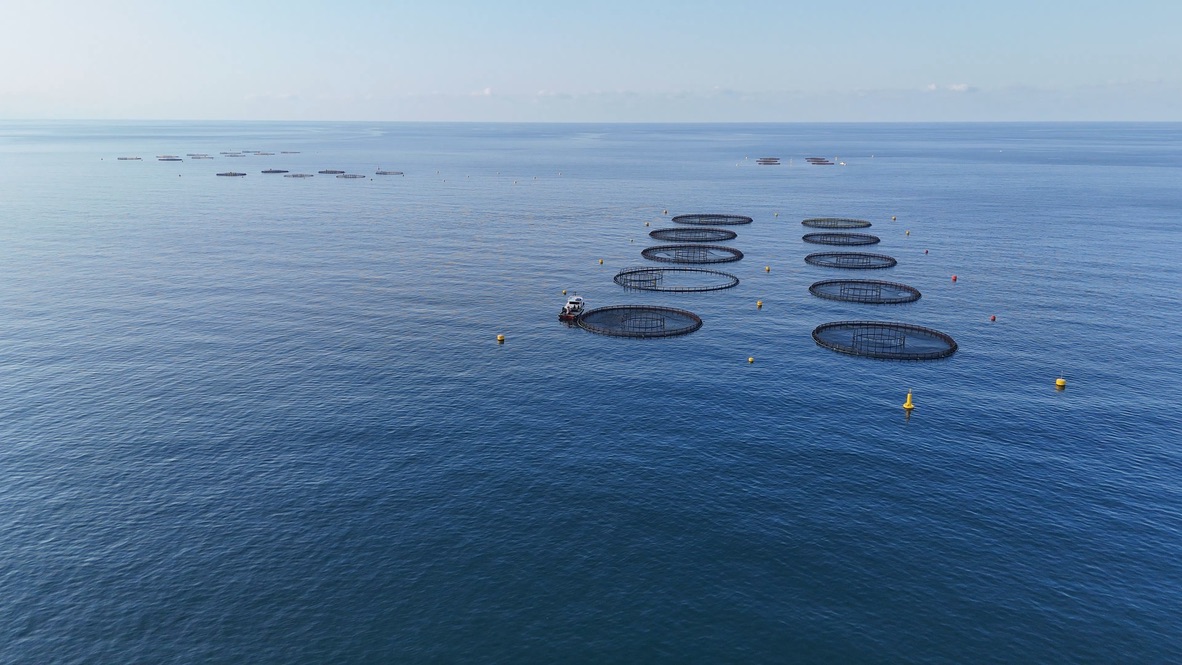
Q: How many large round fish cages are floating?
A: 10